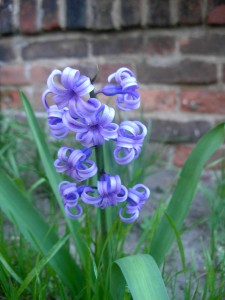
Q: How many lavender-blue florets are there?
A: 9